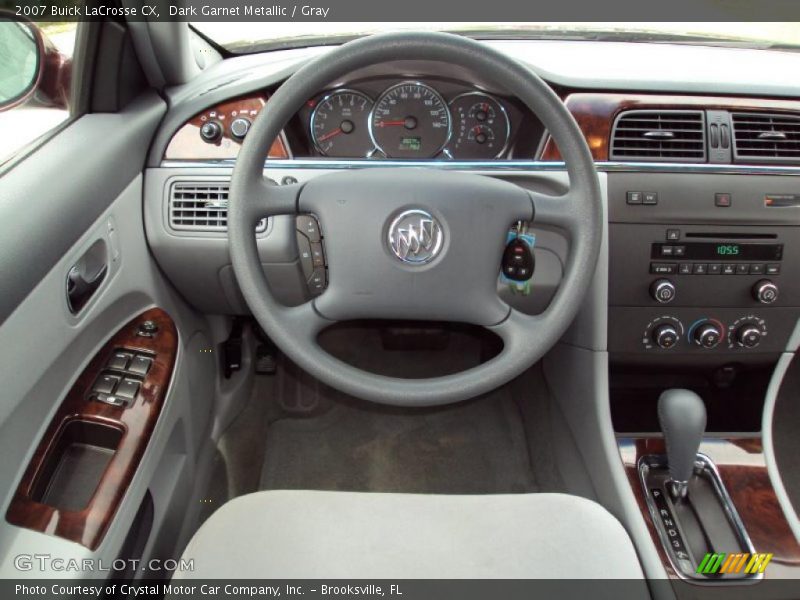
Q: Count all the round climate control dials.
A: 3